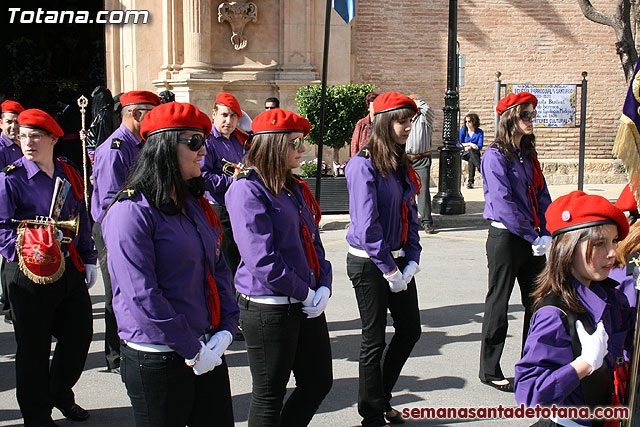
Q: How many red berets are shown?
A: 10